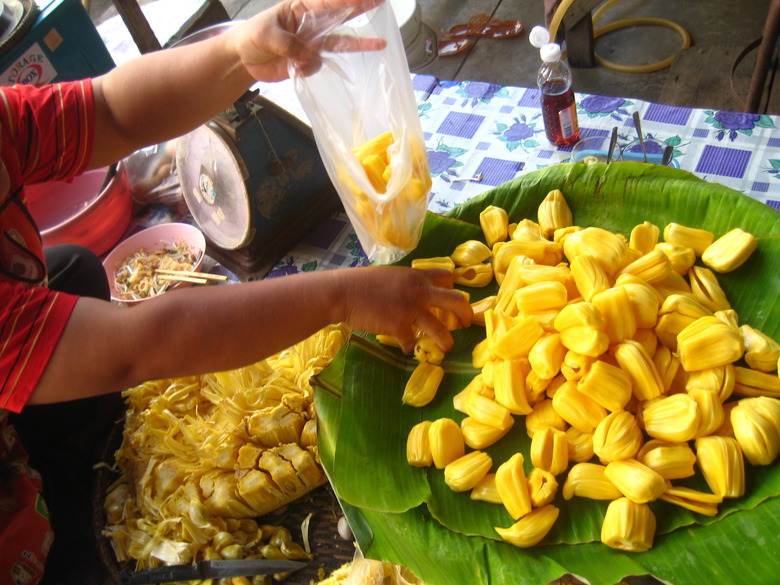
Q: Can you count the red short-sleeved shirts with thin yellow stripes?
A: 1